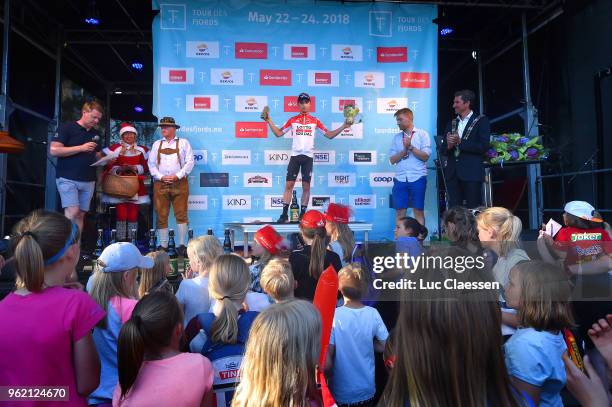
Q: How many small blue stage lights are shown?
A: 4